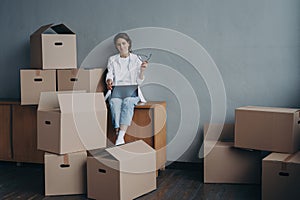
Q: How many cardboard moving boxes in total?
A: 9